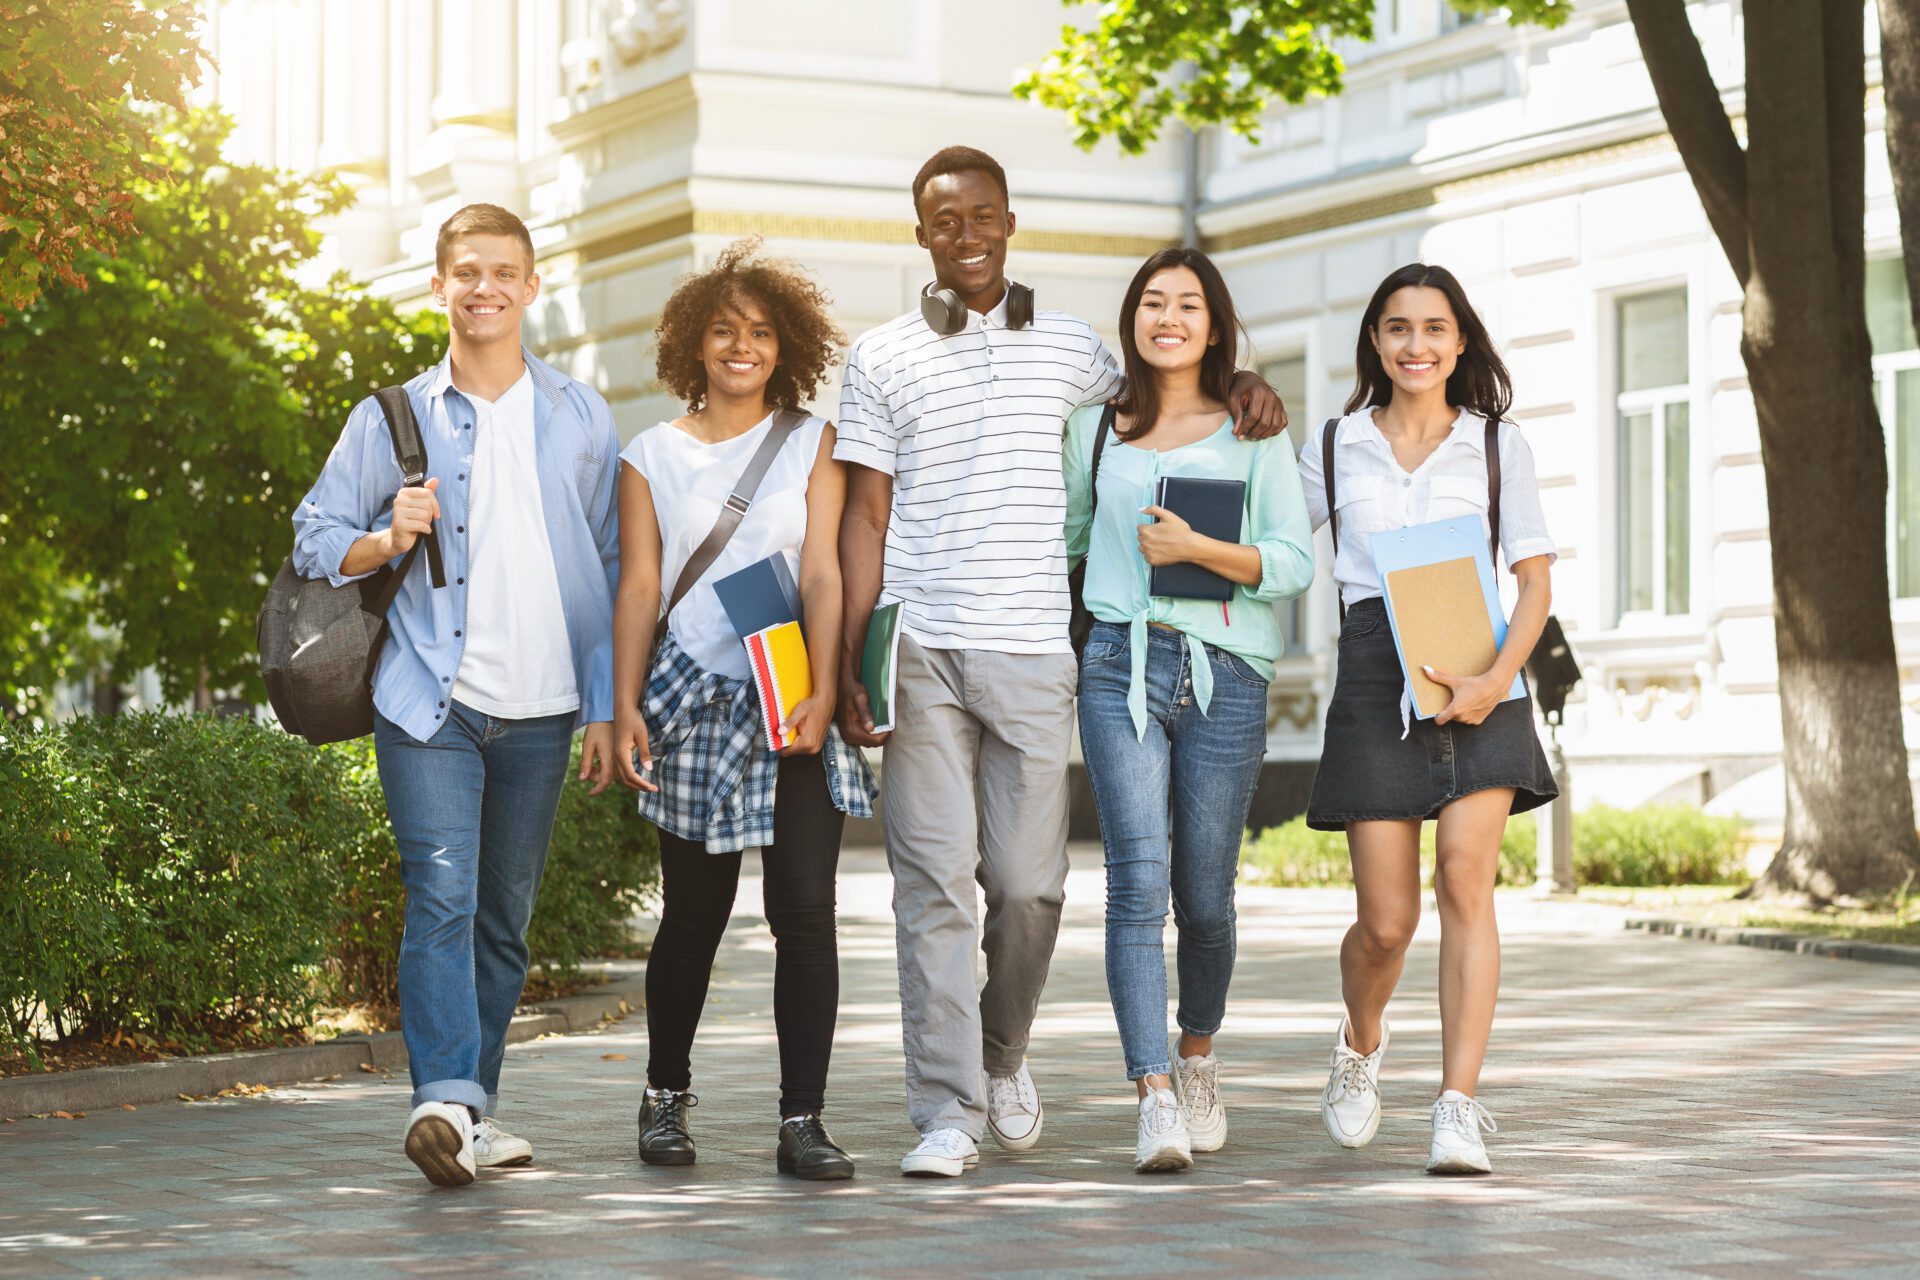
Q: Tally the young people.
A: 5